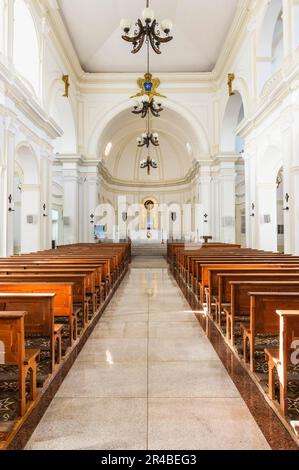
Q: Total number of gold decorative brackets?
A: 2